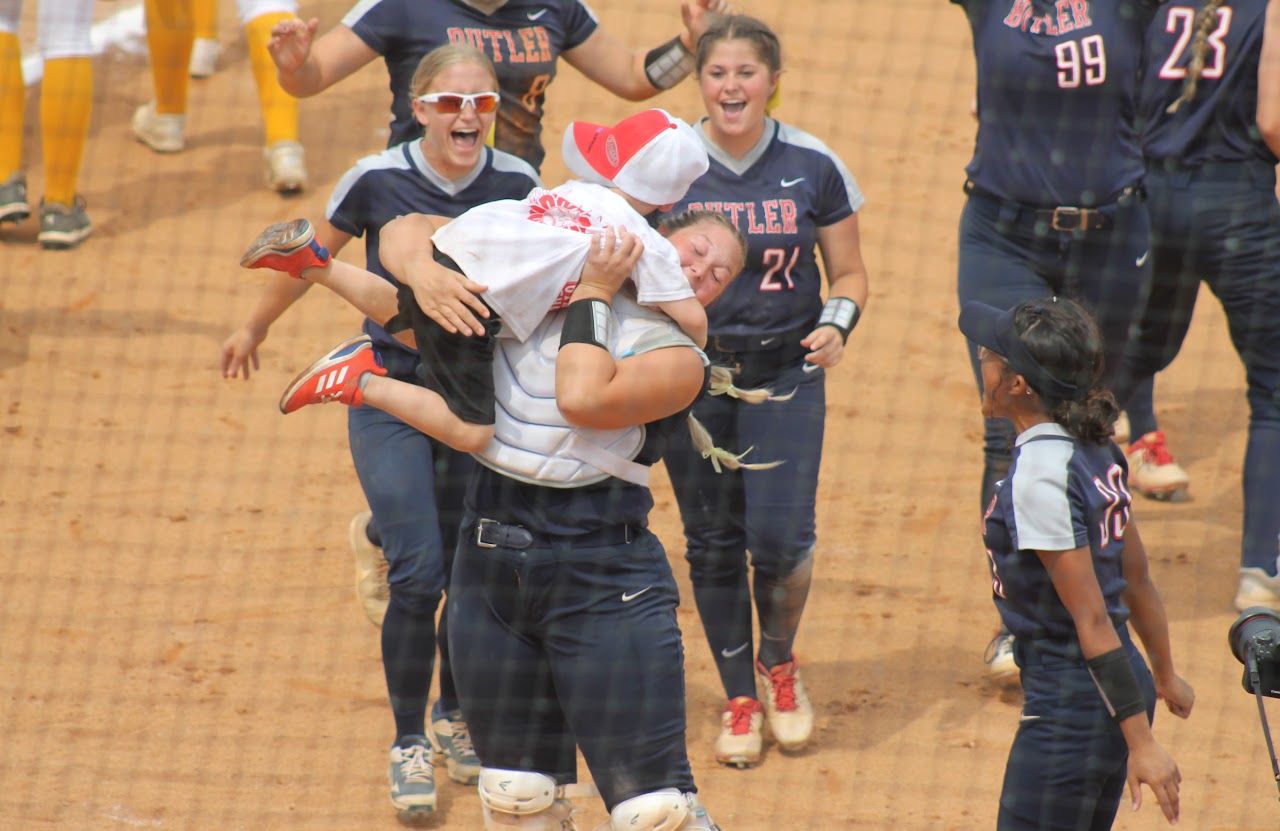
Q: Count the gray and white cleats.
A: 4